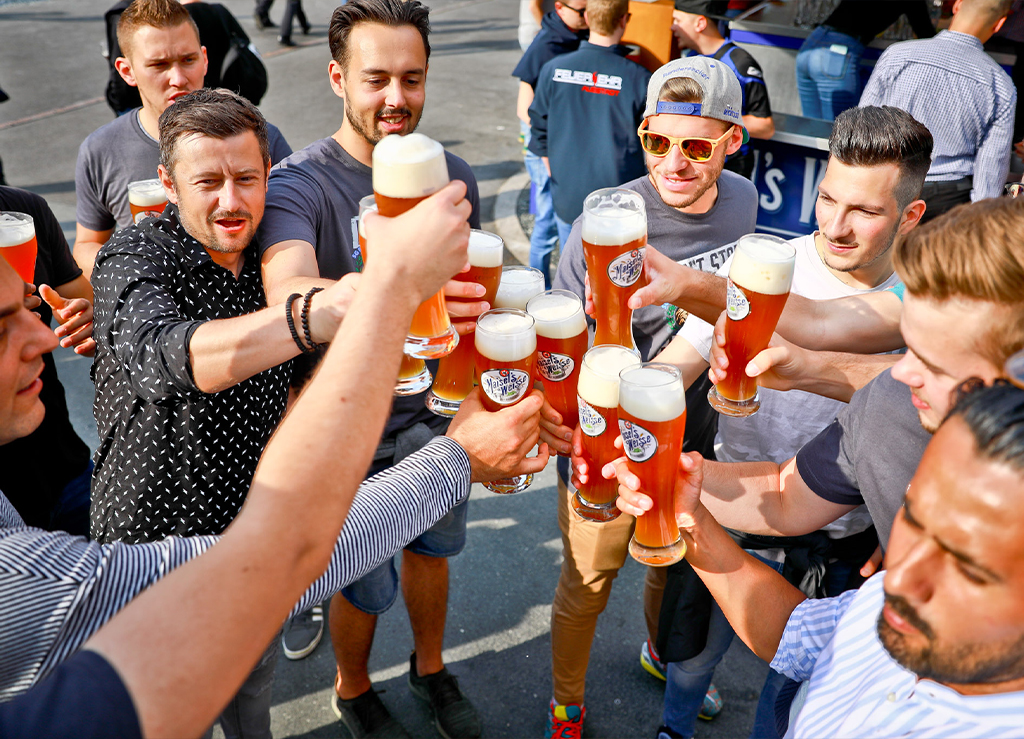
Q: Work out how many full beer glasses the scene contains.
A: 12